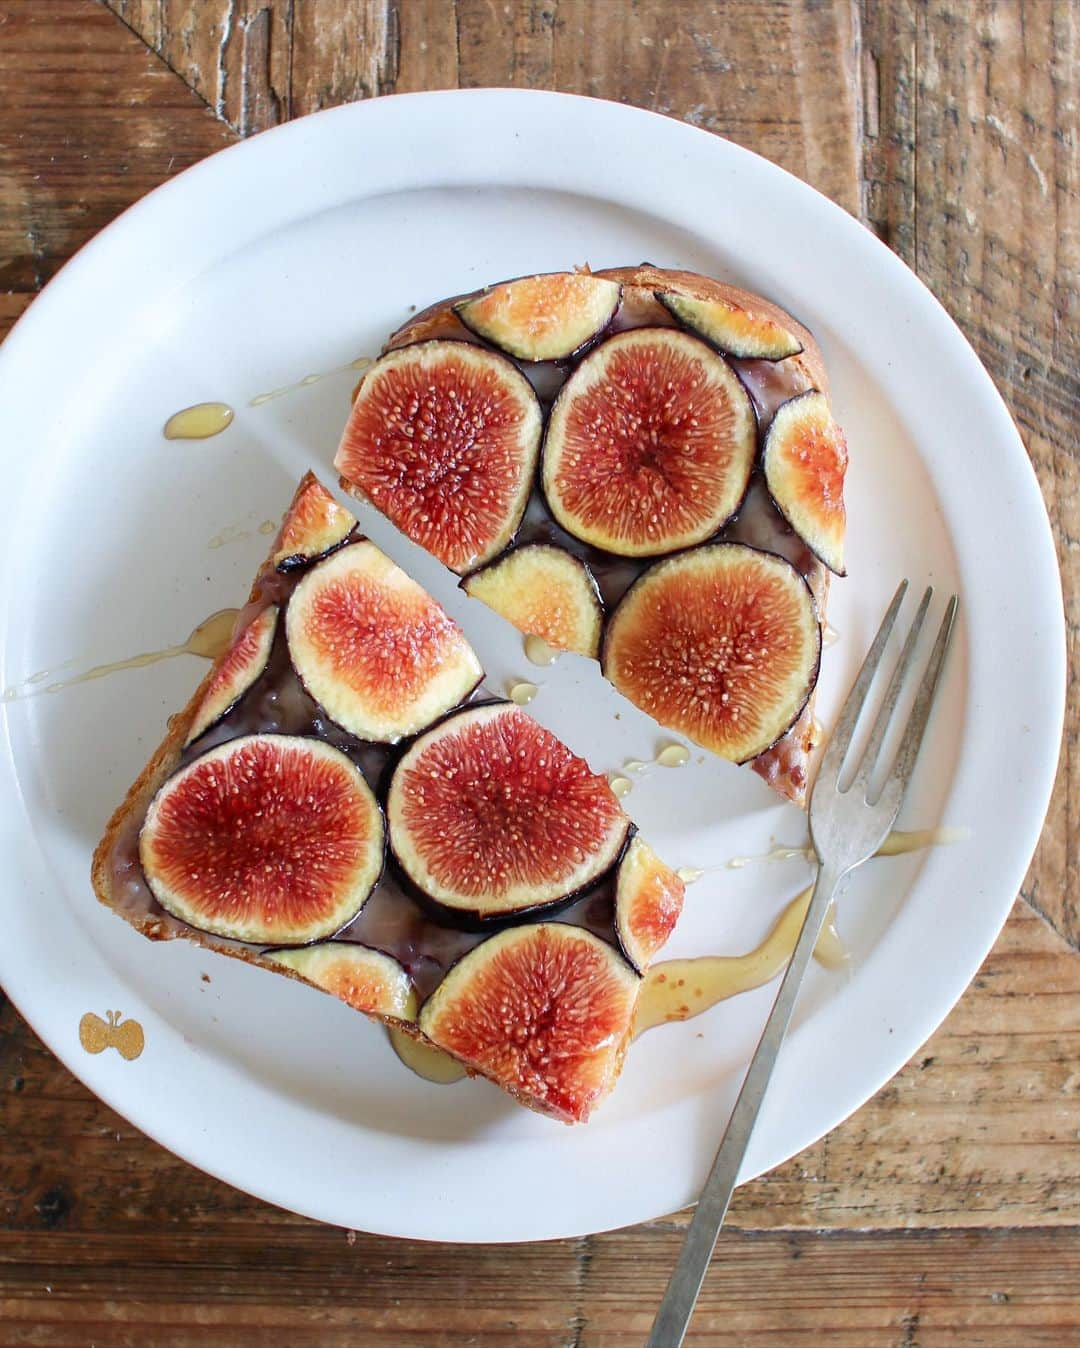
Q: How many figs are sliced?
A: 15